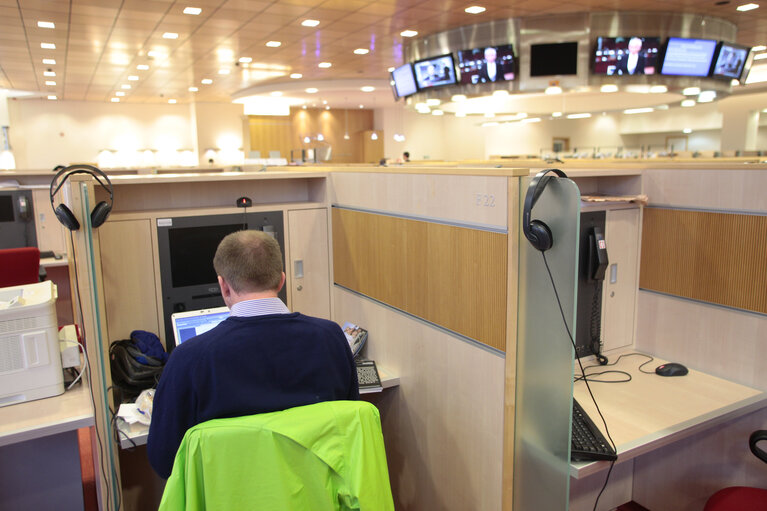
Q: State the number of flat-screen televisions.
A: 7